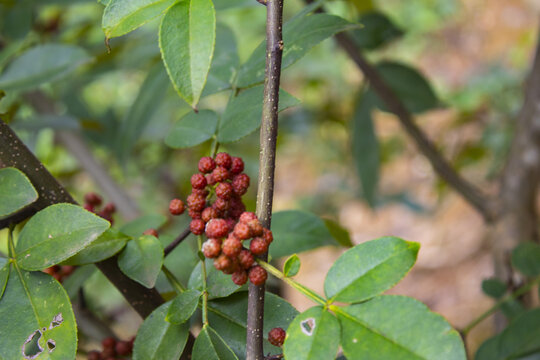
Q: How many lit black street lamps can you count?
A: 0